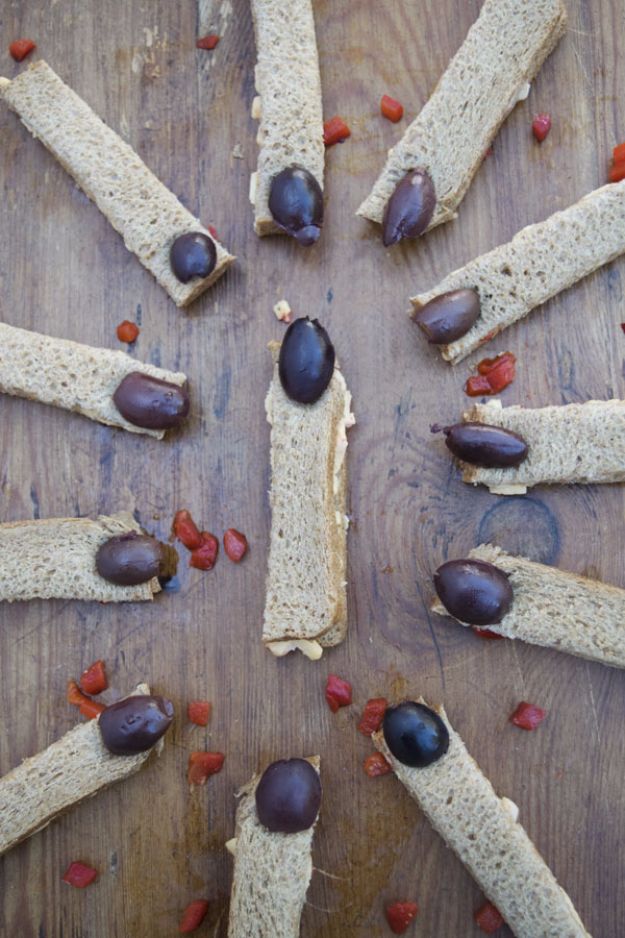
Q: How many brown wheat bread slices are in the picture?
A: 12